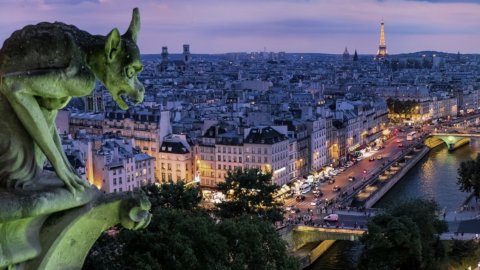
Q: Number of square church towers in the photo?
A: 2